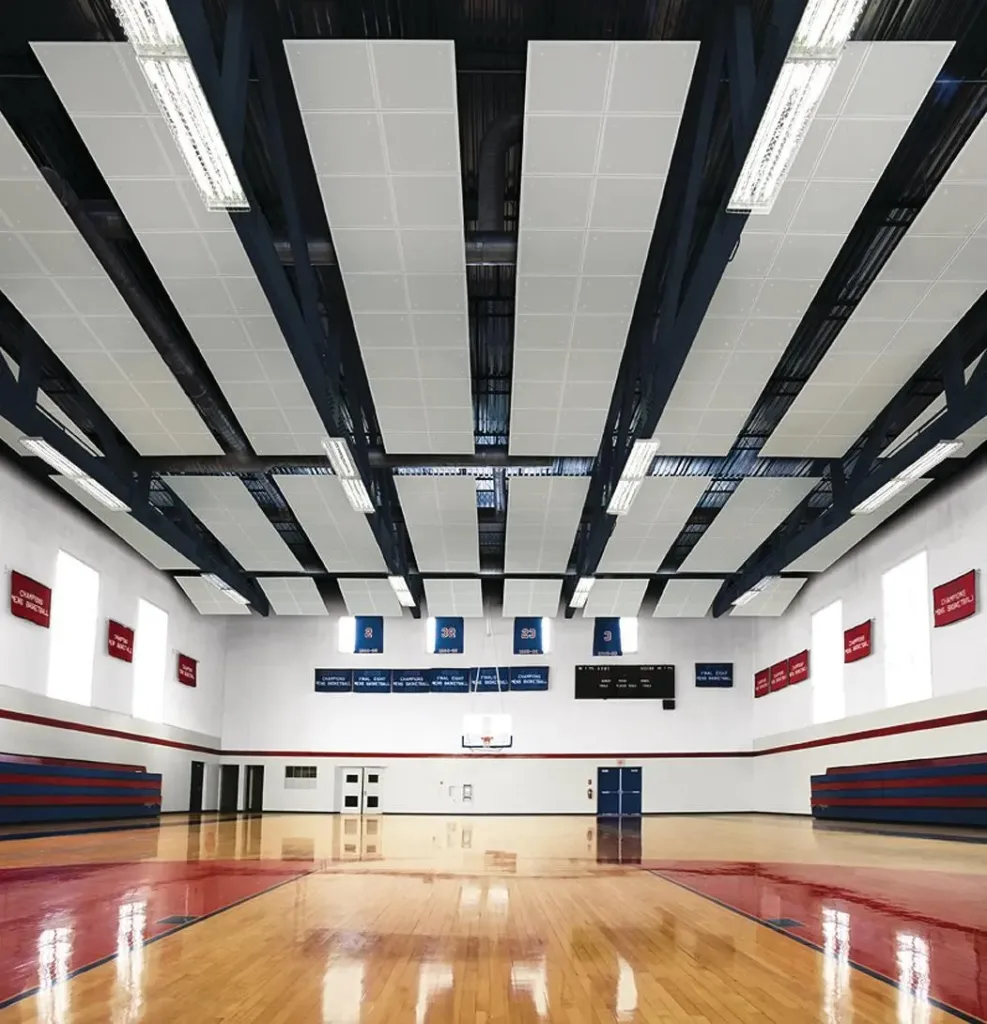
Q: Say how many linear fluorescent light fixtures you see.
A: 10